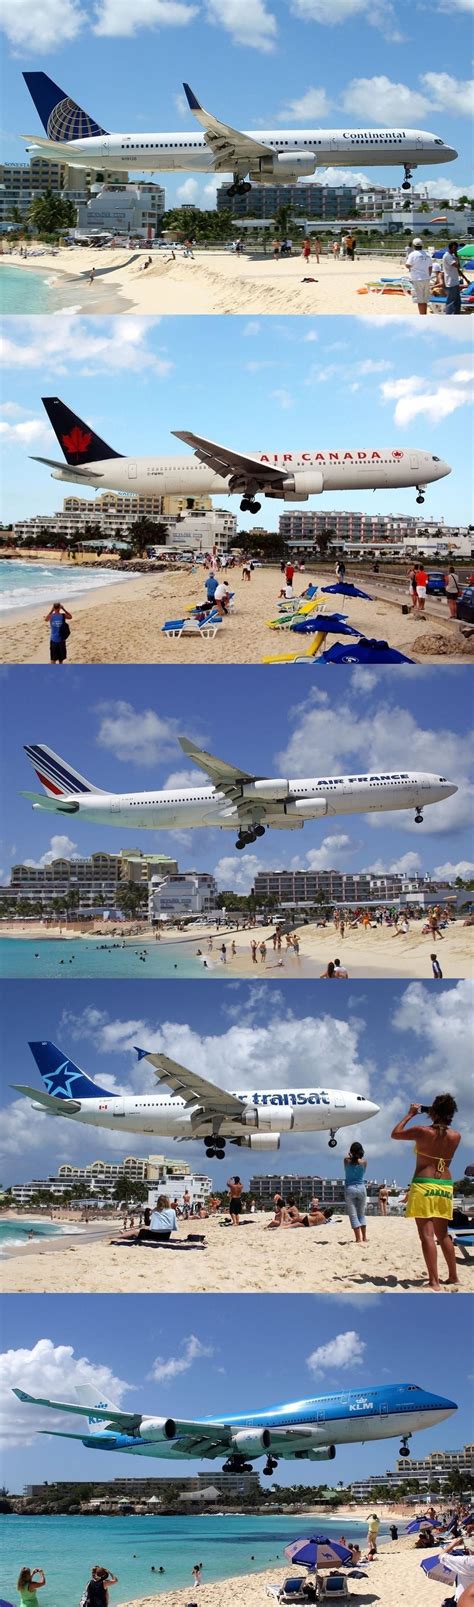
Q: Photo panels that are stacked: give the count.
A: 5